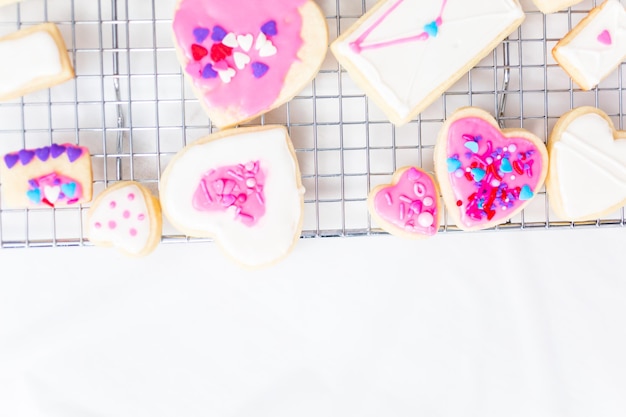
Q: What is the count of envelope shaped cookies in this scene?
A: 2